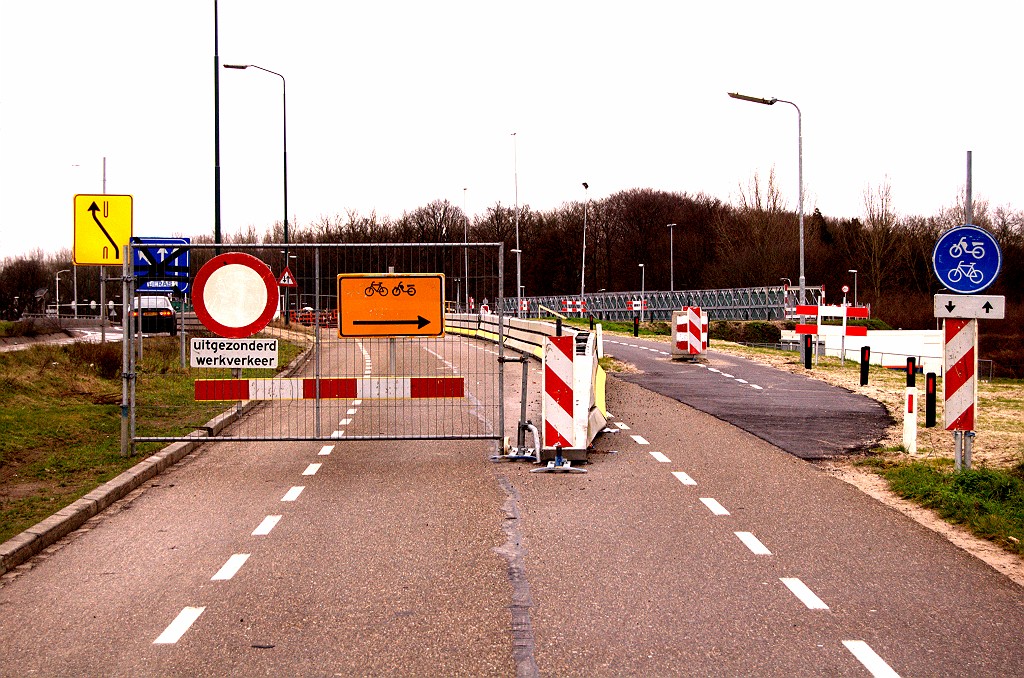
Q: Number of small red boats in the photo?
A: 0